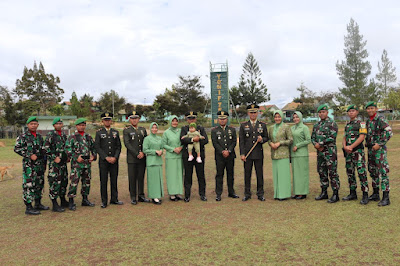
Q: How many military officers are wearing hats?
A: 11